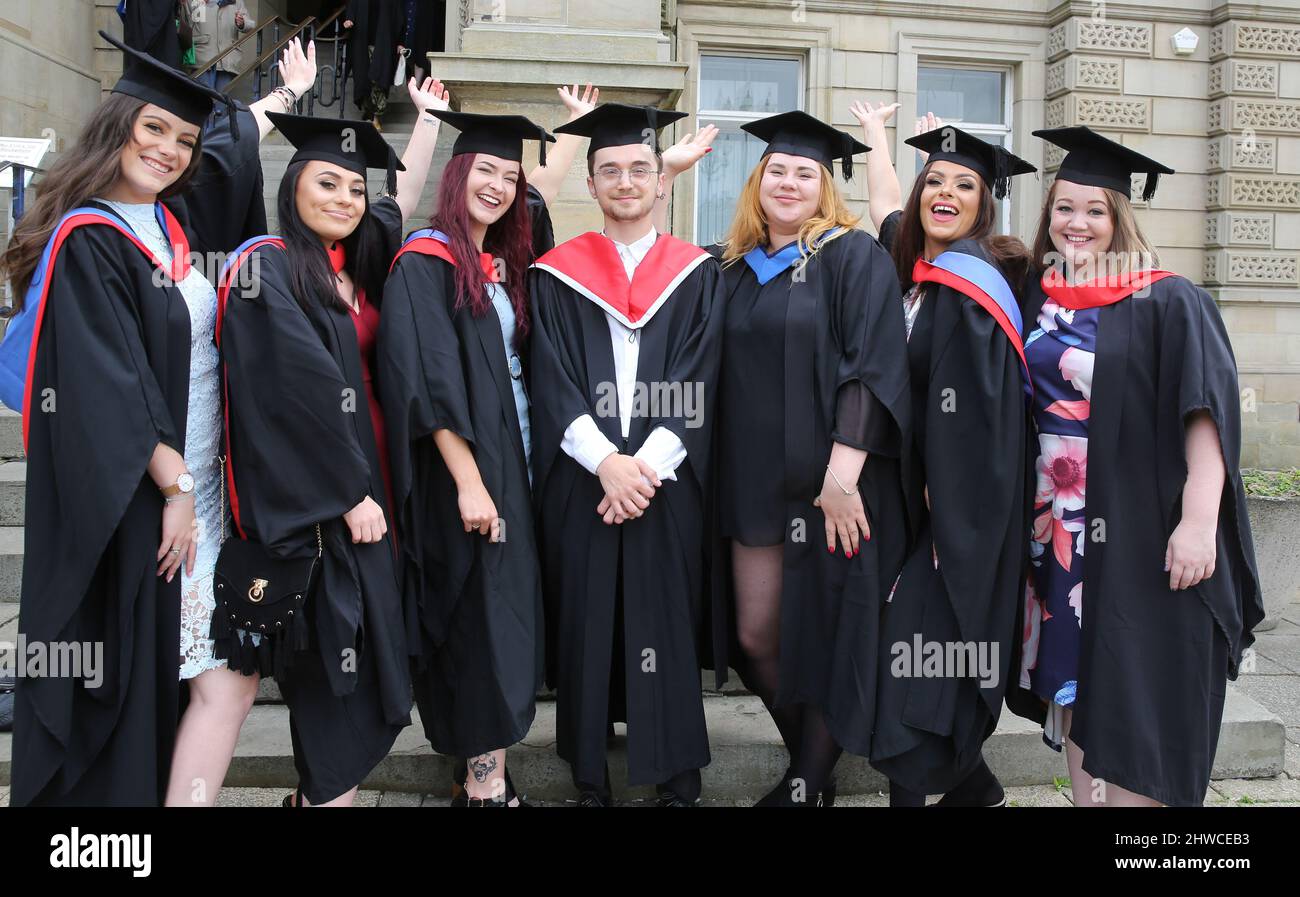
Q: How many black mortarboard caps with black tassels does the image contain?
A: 7